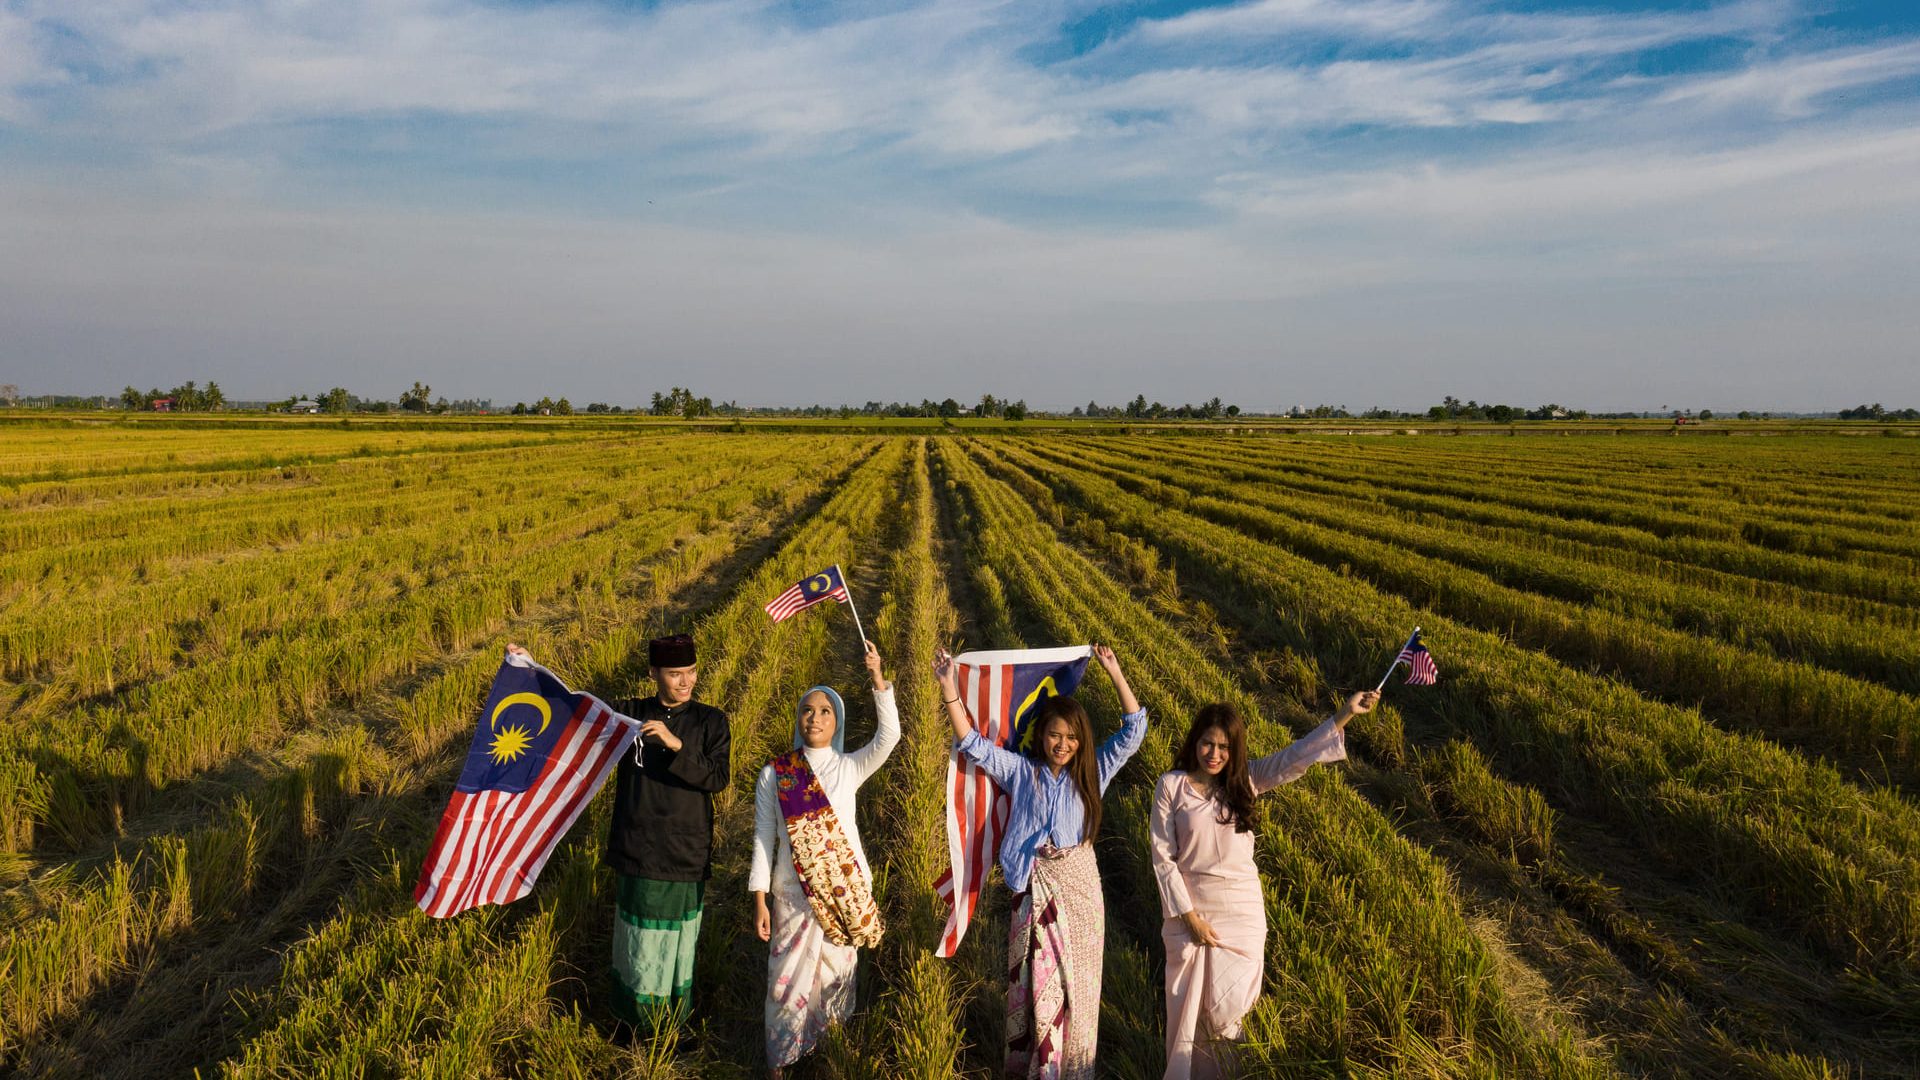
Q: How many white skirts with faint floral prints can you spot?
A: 1